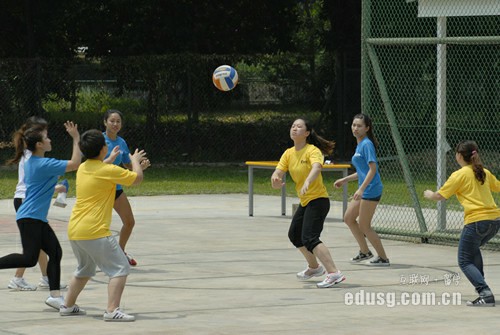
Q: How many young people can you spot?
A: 7